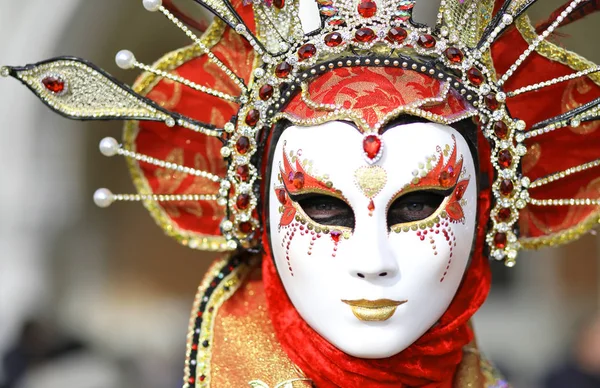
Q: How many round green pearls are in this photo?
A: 0